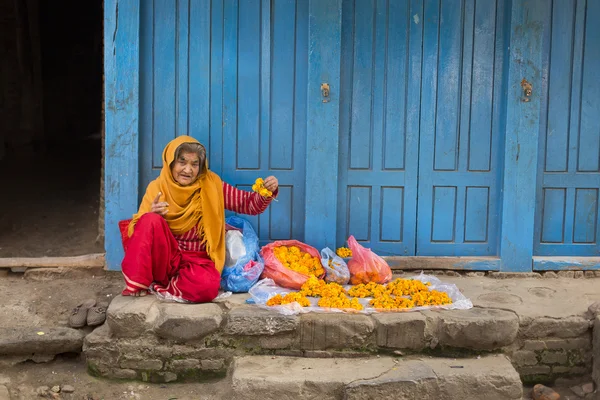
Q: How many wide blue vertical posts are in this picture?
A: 3